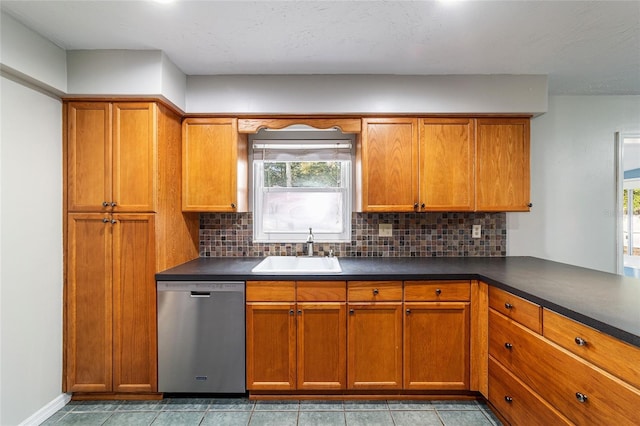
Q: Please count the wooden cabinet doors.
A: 12